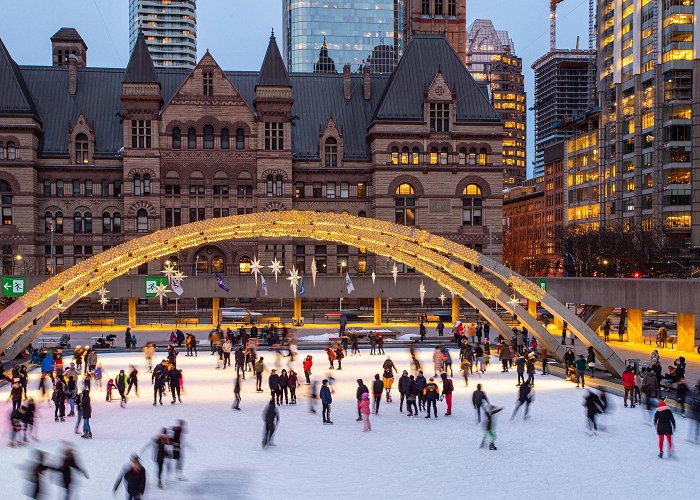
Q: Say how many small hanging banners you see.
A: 5